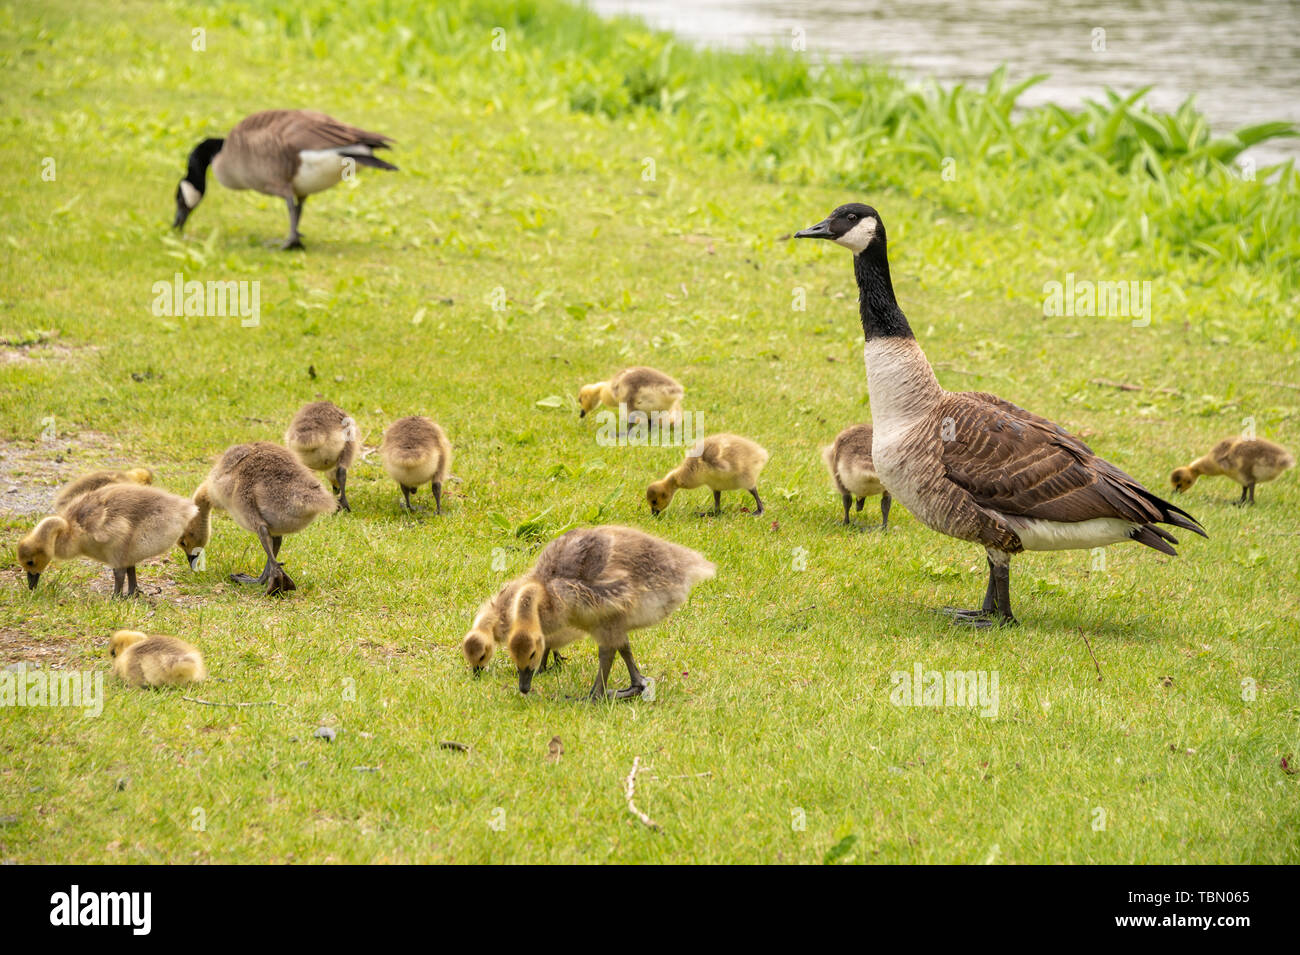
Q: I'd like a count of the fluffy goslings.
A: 12